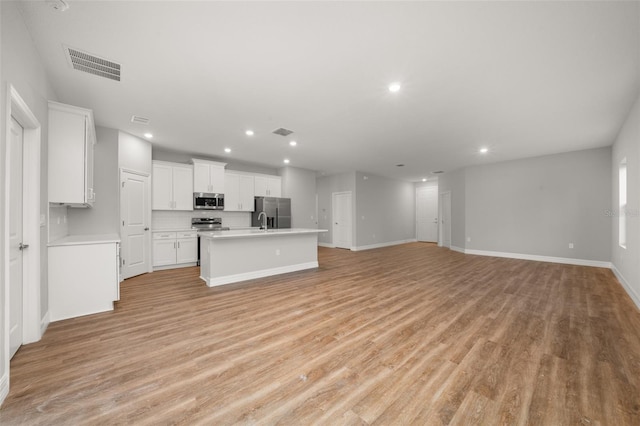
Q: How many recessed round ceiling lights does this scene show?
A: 8